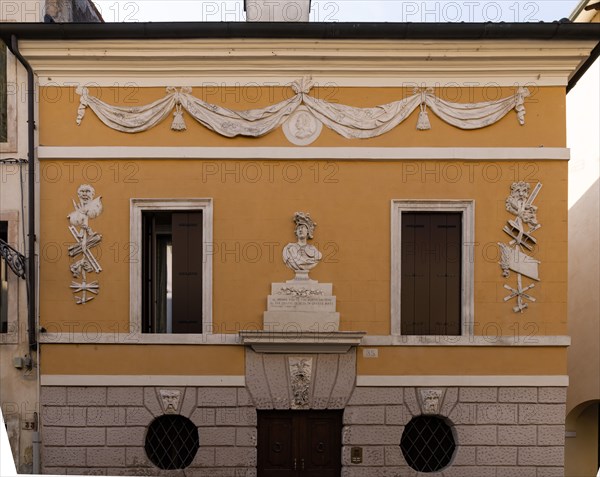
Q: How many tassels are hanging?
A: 2